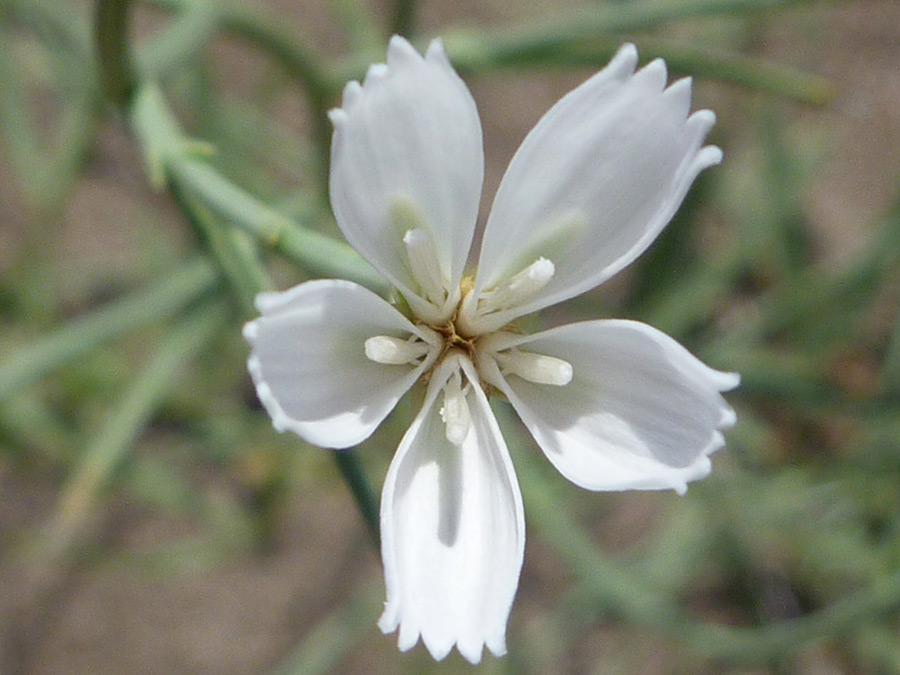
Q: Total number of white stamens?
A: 5